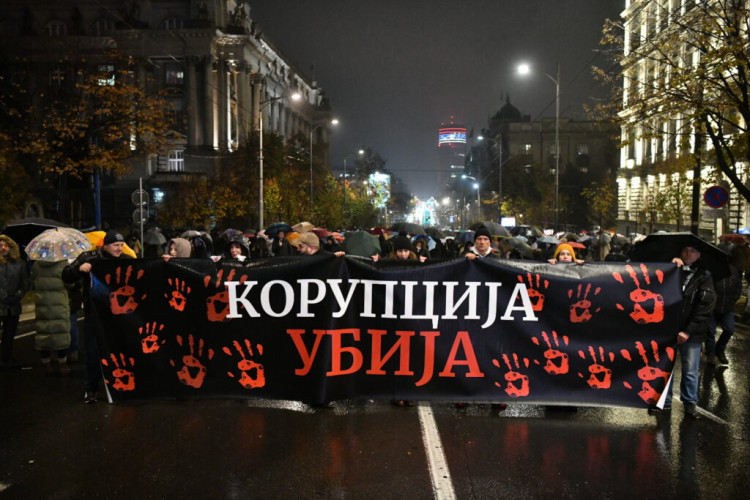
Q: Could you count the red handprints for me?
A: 14